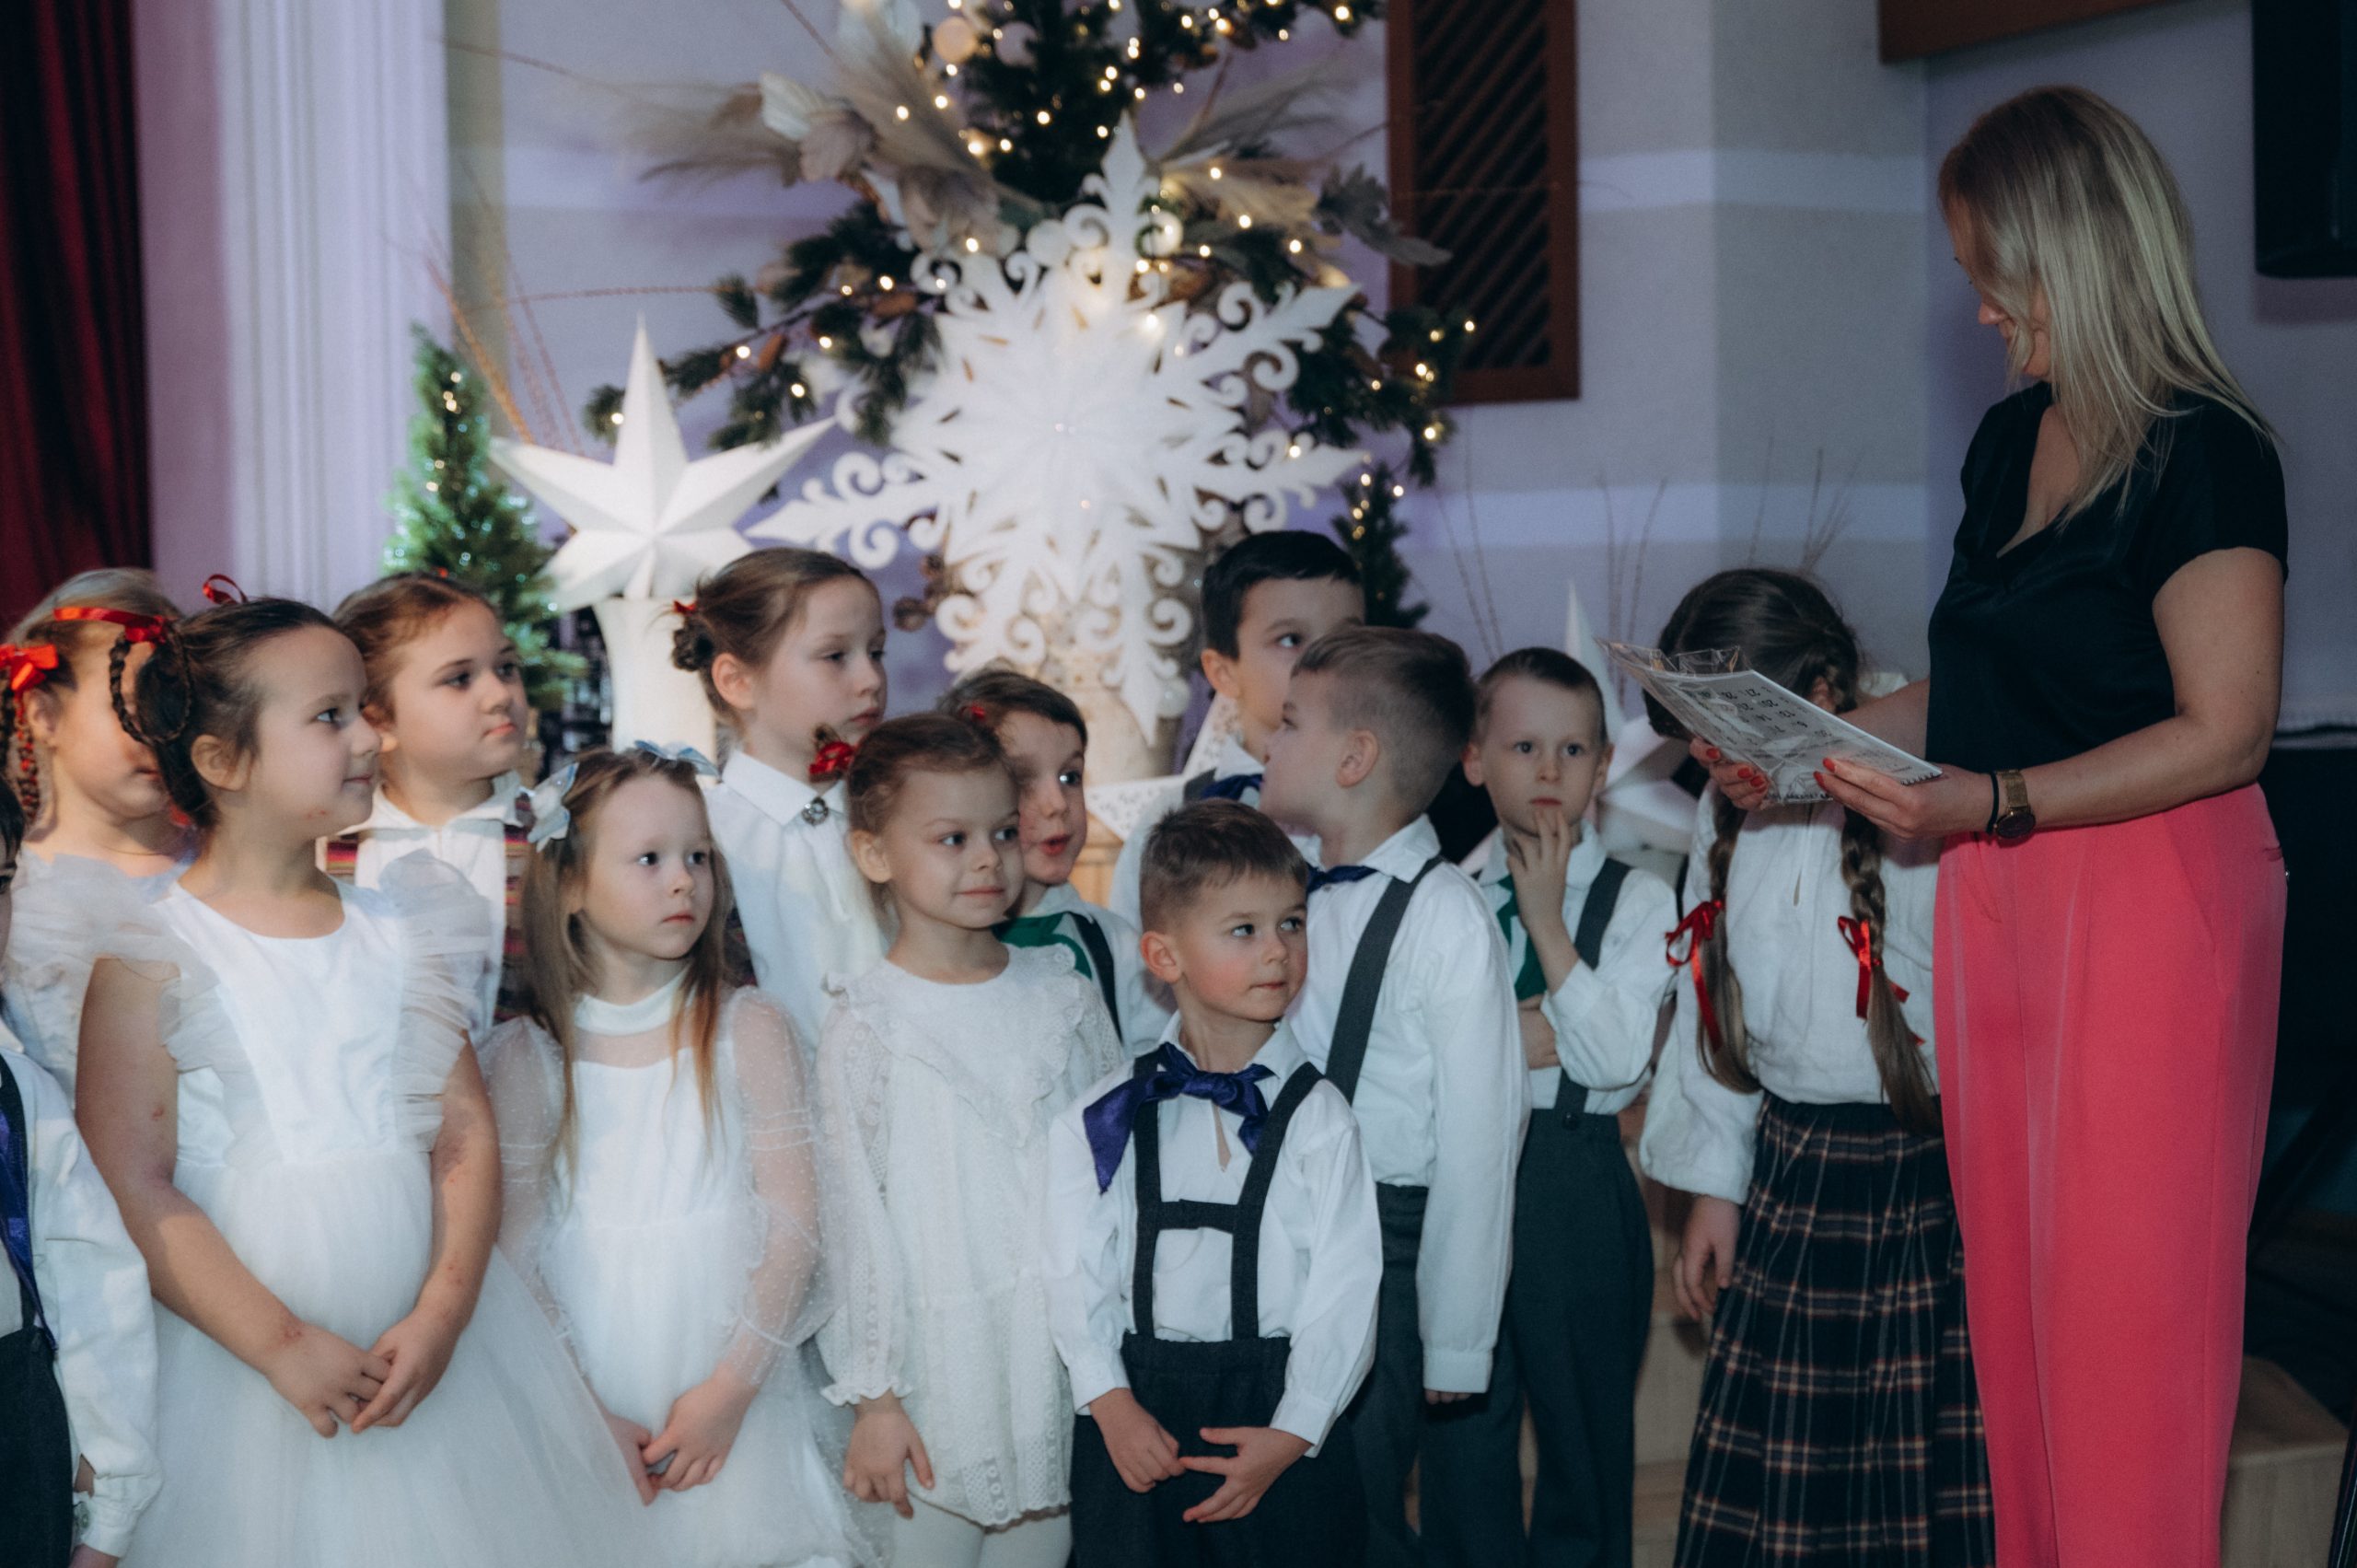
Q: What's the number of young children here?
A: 13